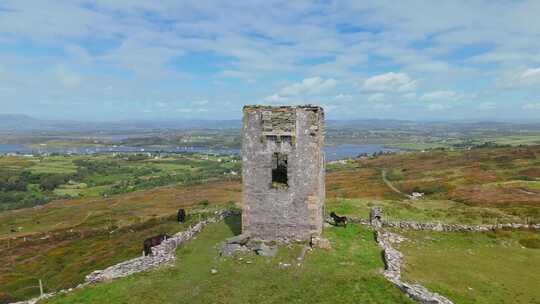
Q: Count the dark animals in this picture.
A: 3